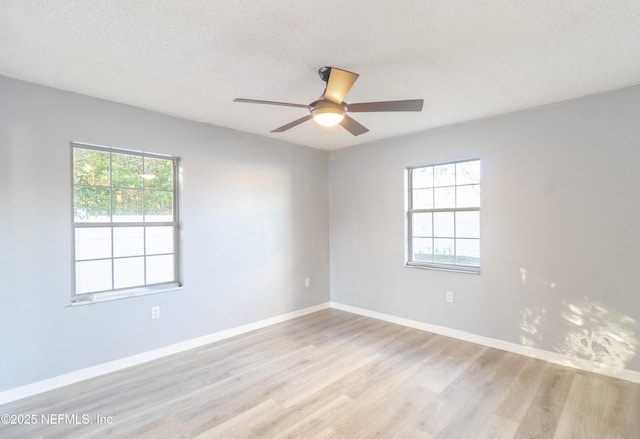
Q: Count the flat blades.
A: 5